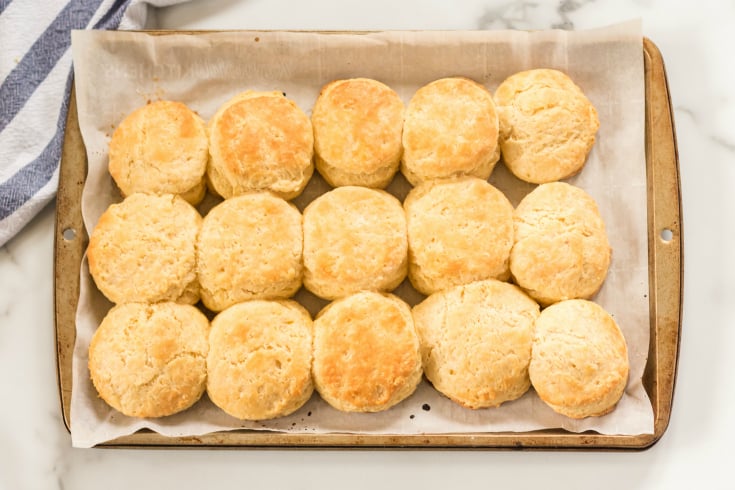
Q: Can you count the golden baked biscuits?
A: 15